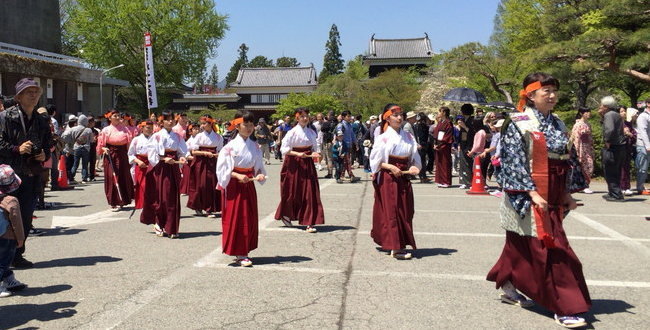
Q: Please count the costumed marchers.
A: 12